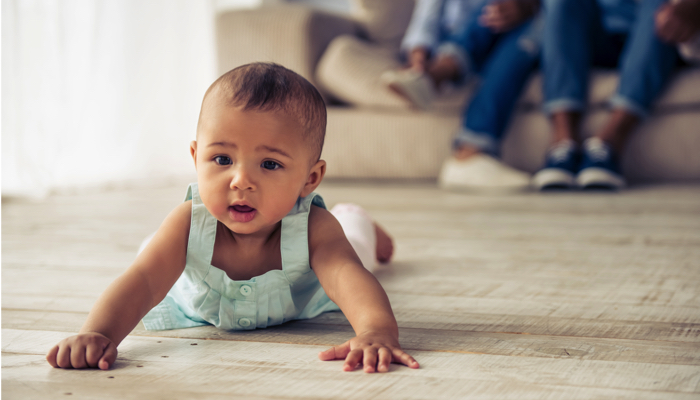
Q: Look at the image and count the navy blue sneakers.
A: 2